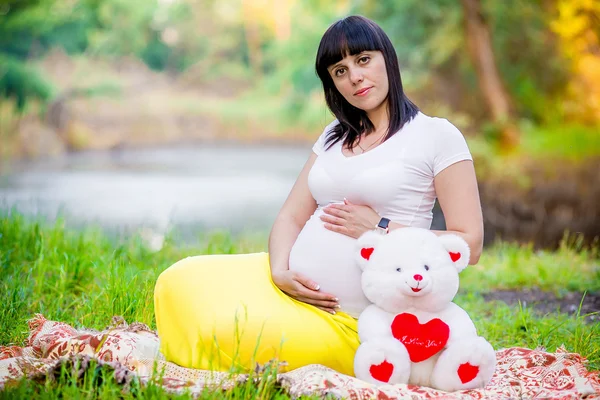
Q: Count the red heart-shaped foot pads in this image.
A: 2